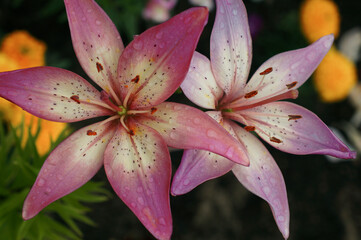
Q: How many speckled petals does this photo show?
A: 12